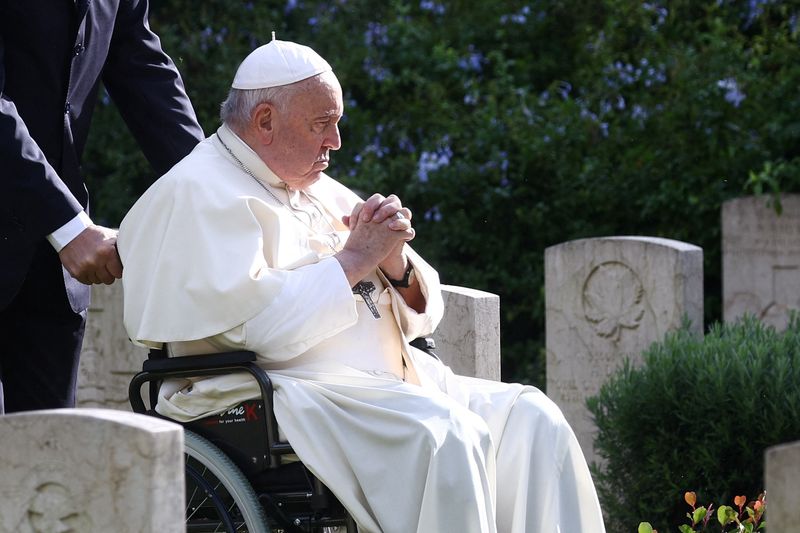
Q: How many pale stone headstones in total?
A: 6